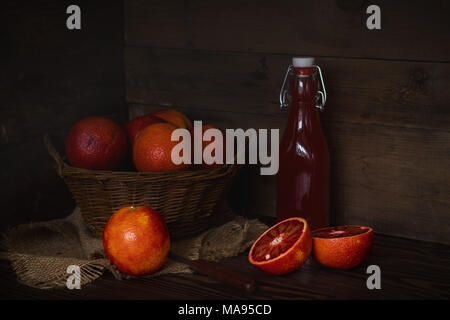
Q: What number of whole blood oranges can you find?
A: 6